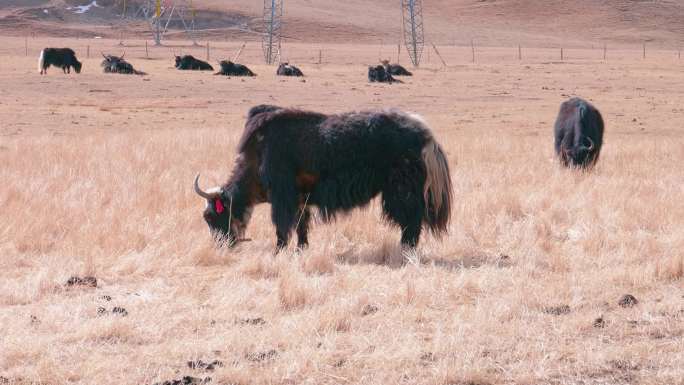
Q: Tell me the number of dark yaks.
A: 9